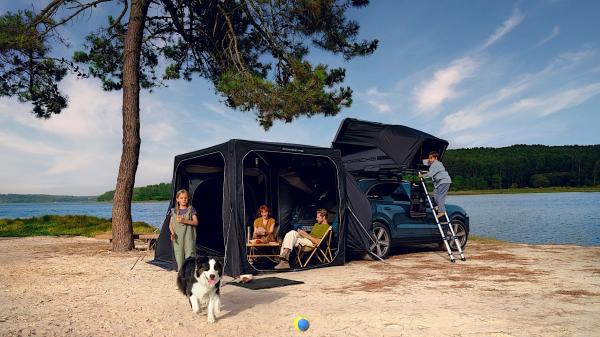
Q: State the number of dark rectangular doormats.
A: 1